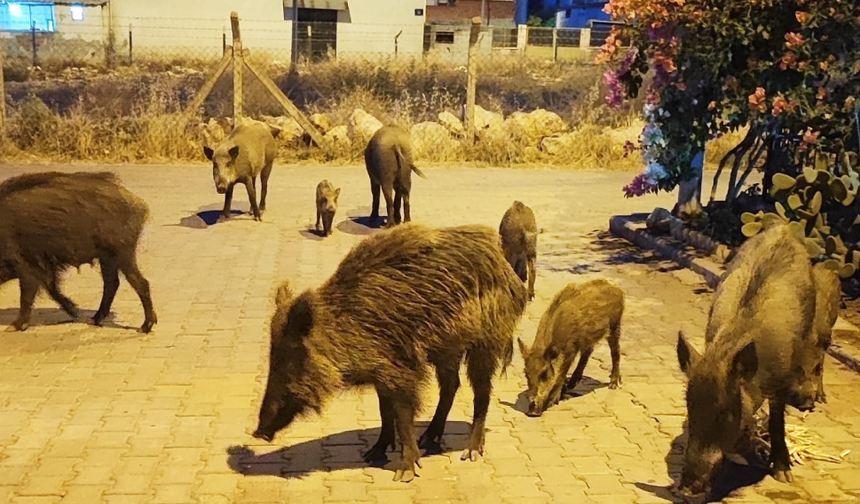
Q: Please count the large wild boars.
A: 5